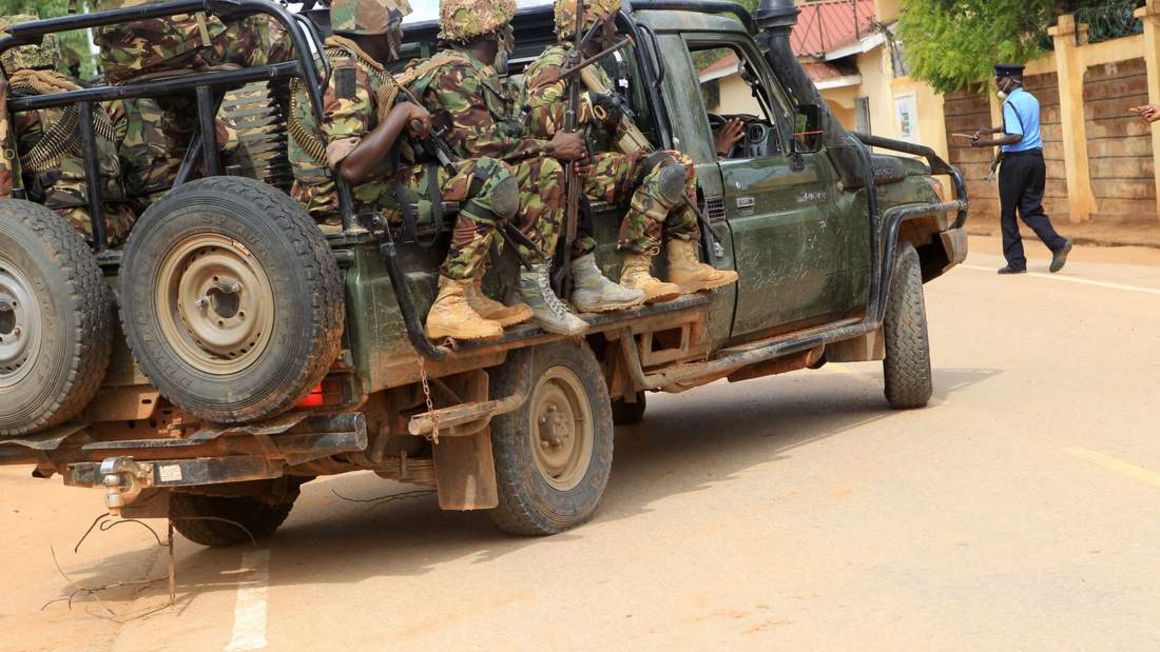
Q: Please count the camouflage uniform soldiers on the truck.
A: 5